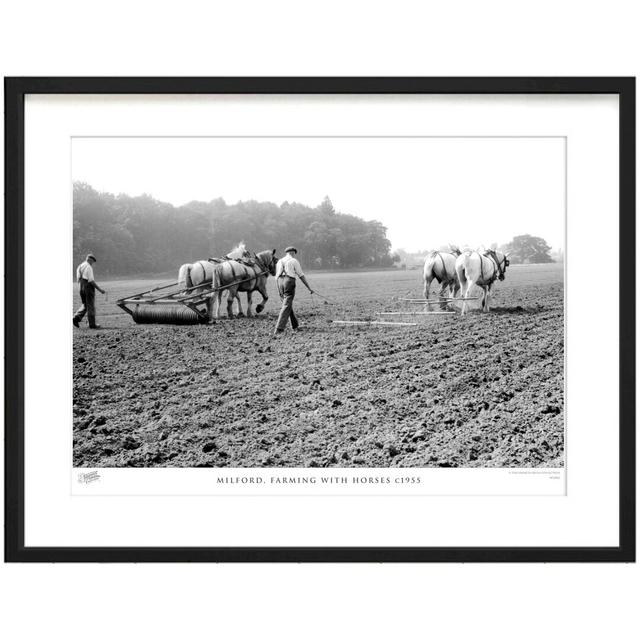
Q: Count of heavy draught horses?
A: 4